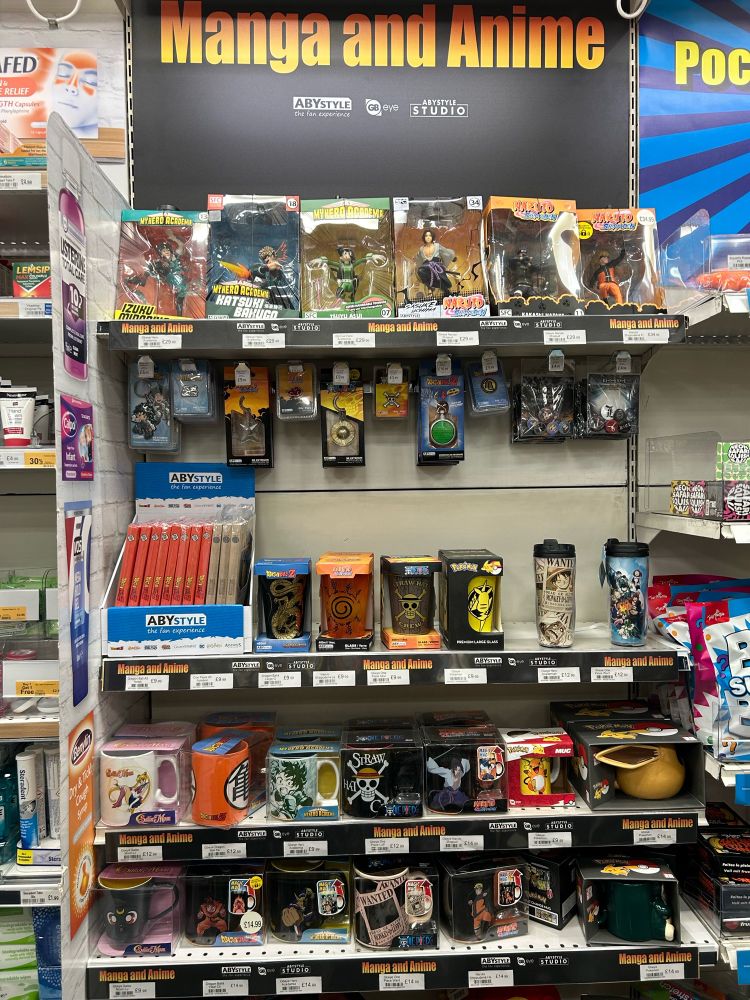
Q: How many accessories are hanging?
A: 10